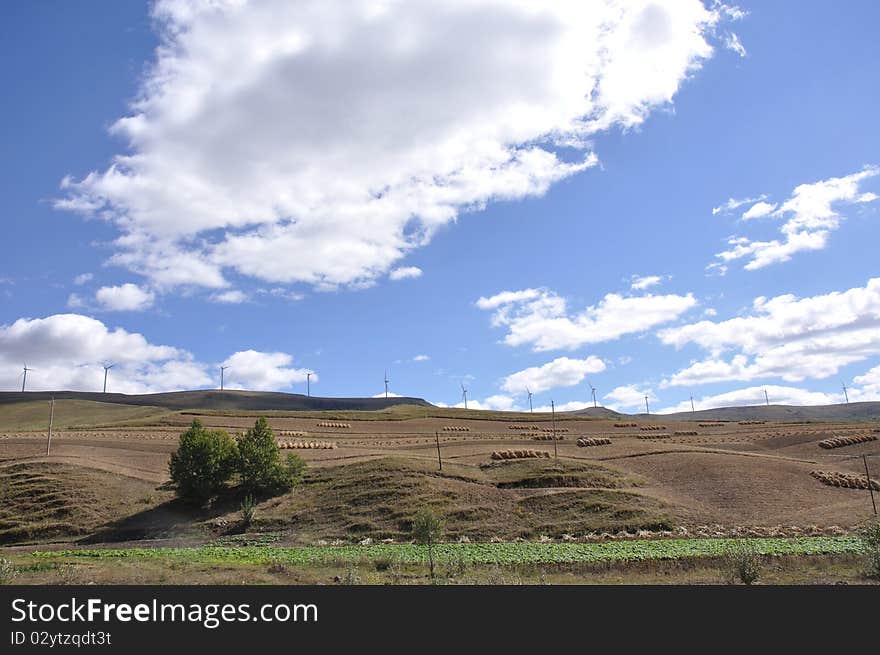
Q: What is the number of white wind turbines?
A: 12